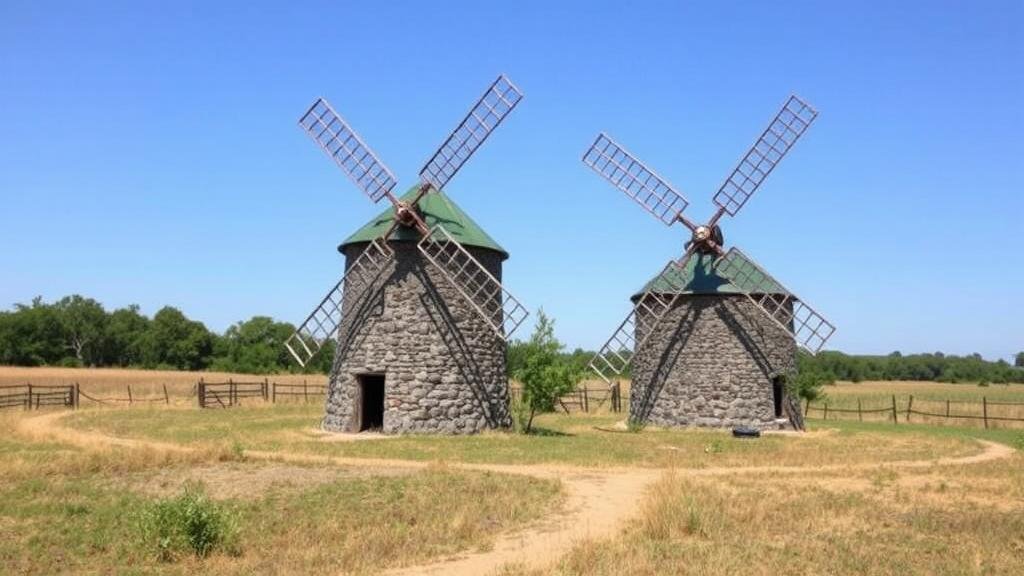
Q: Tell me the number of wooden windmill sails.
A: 8